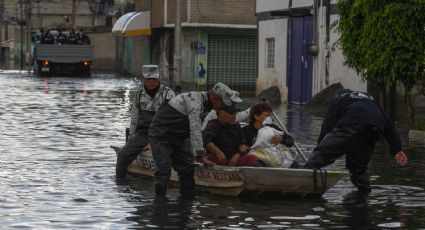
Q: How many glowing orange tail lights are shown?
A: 2